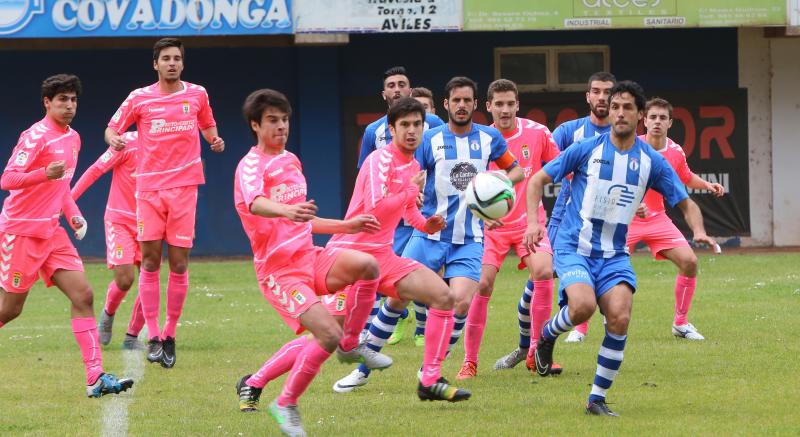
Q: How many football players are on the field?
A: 12